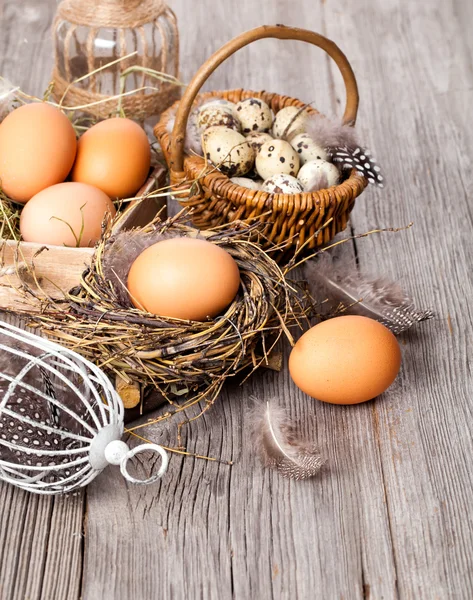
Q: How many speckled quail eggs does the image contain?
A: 10